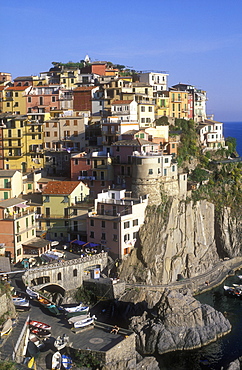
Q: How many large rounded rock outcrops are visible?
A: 1